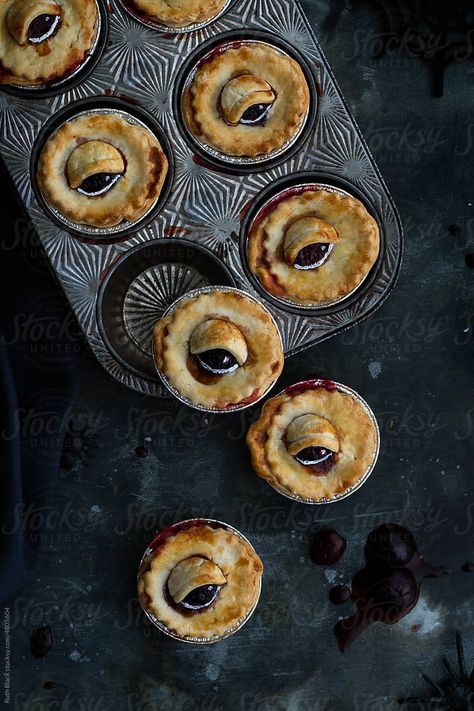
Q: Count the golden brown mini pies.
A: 8